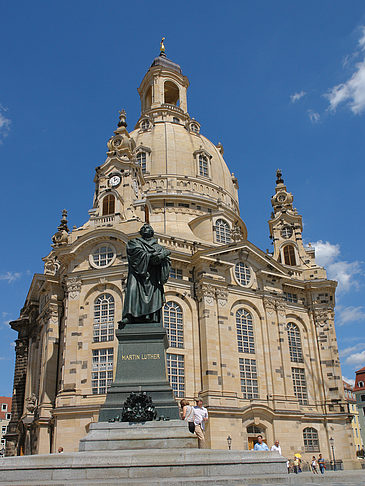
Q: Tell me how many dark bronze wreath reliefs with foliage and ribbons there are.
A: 1